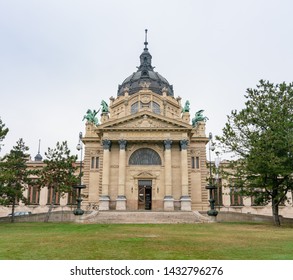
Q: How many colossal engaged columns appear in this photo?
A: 4